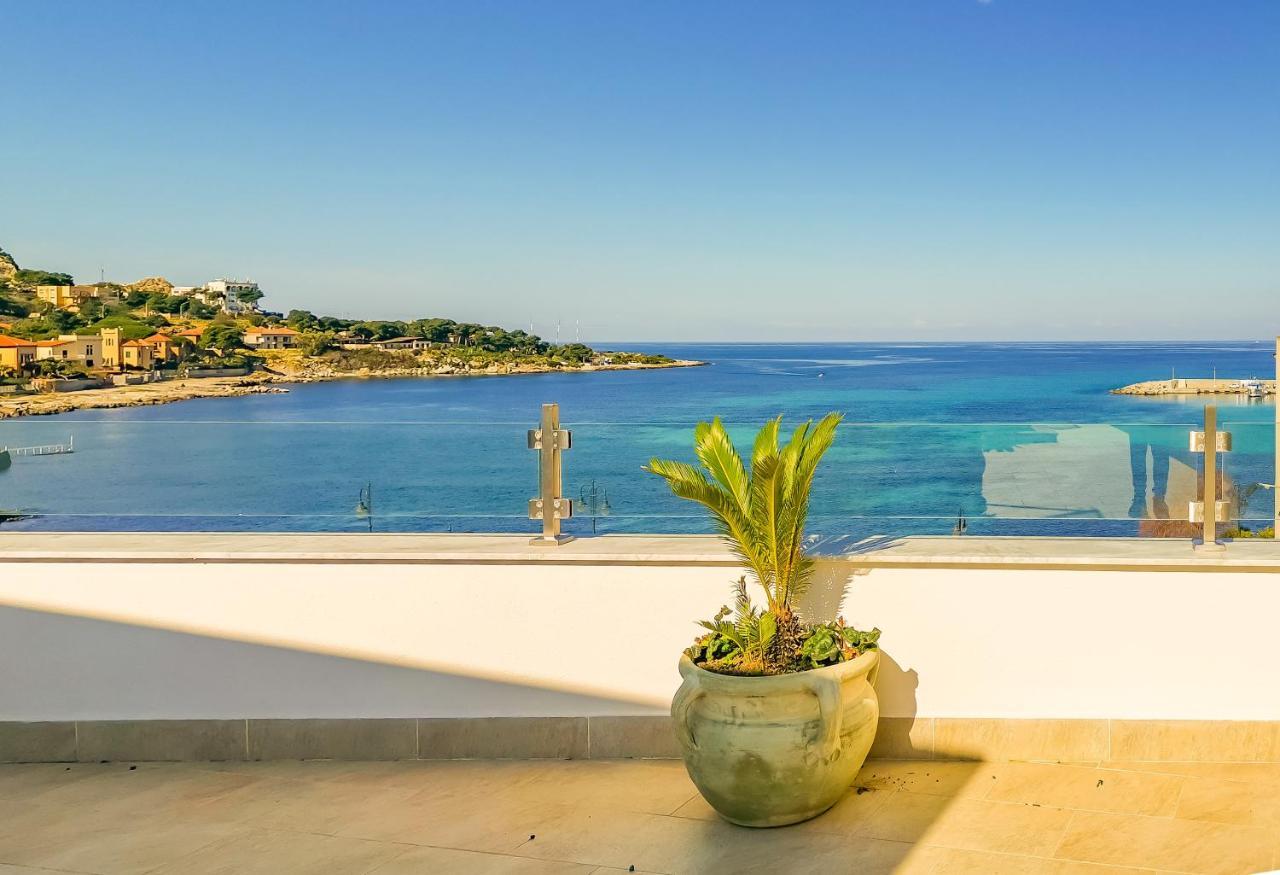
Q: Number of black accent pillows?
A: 0